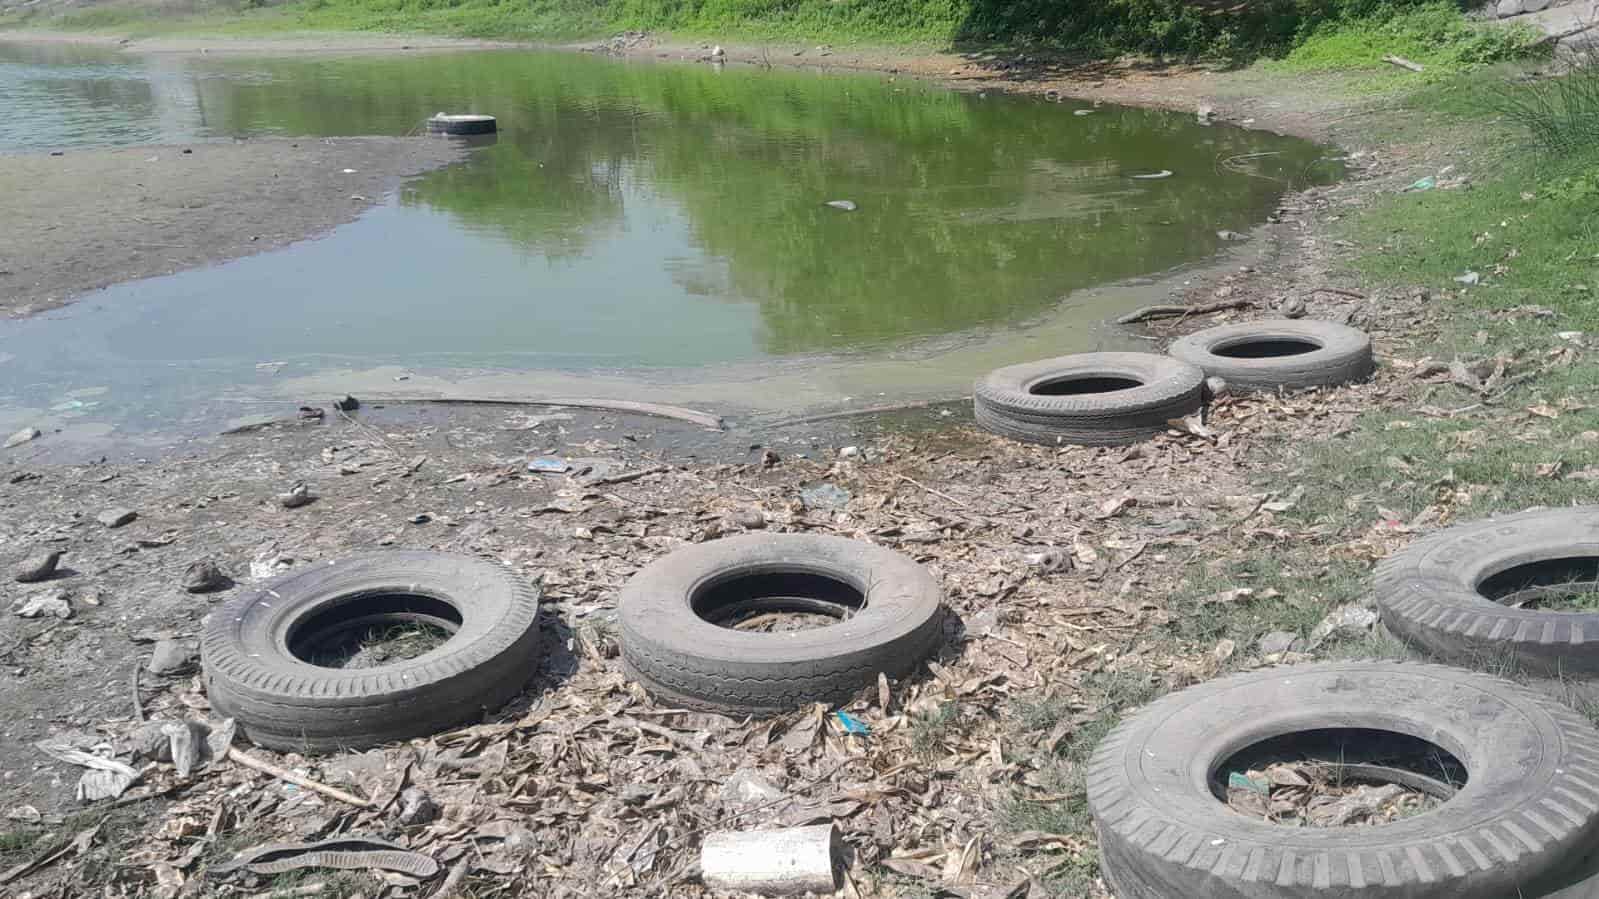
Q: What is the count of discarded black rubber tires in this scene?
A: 7